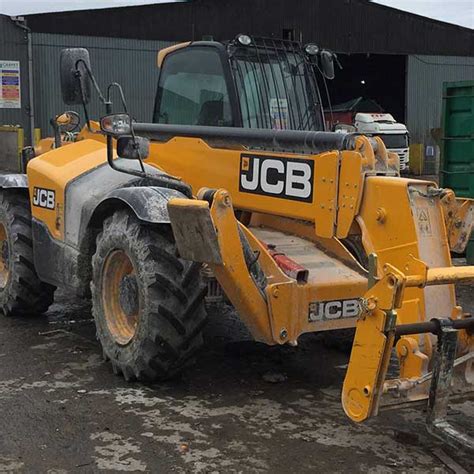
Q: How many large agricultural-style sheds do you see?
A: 1